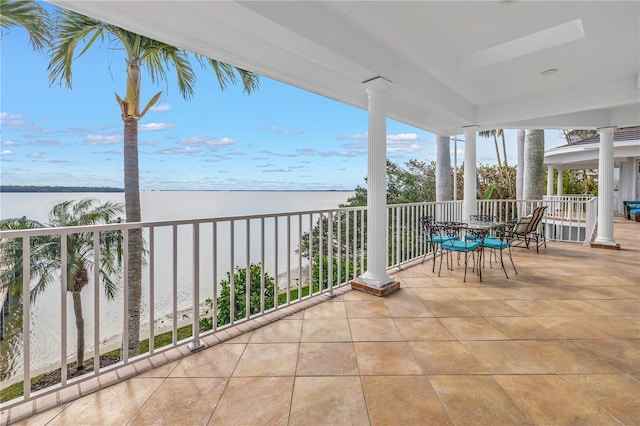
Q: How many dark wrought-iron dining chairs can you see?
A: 4